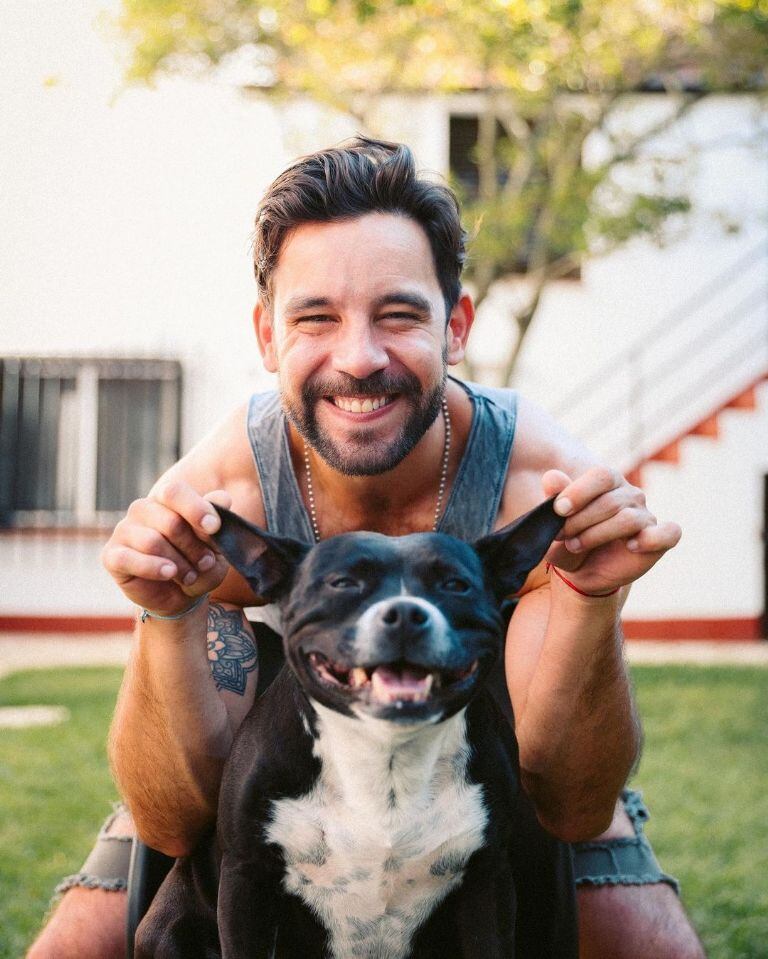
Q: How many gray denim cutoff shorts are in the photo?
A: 1